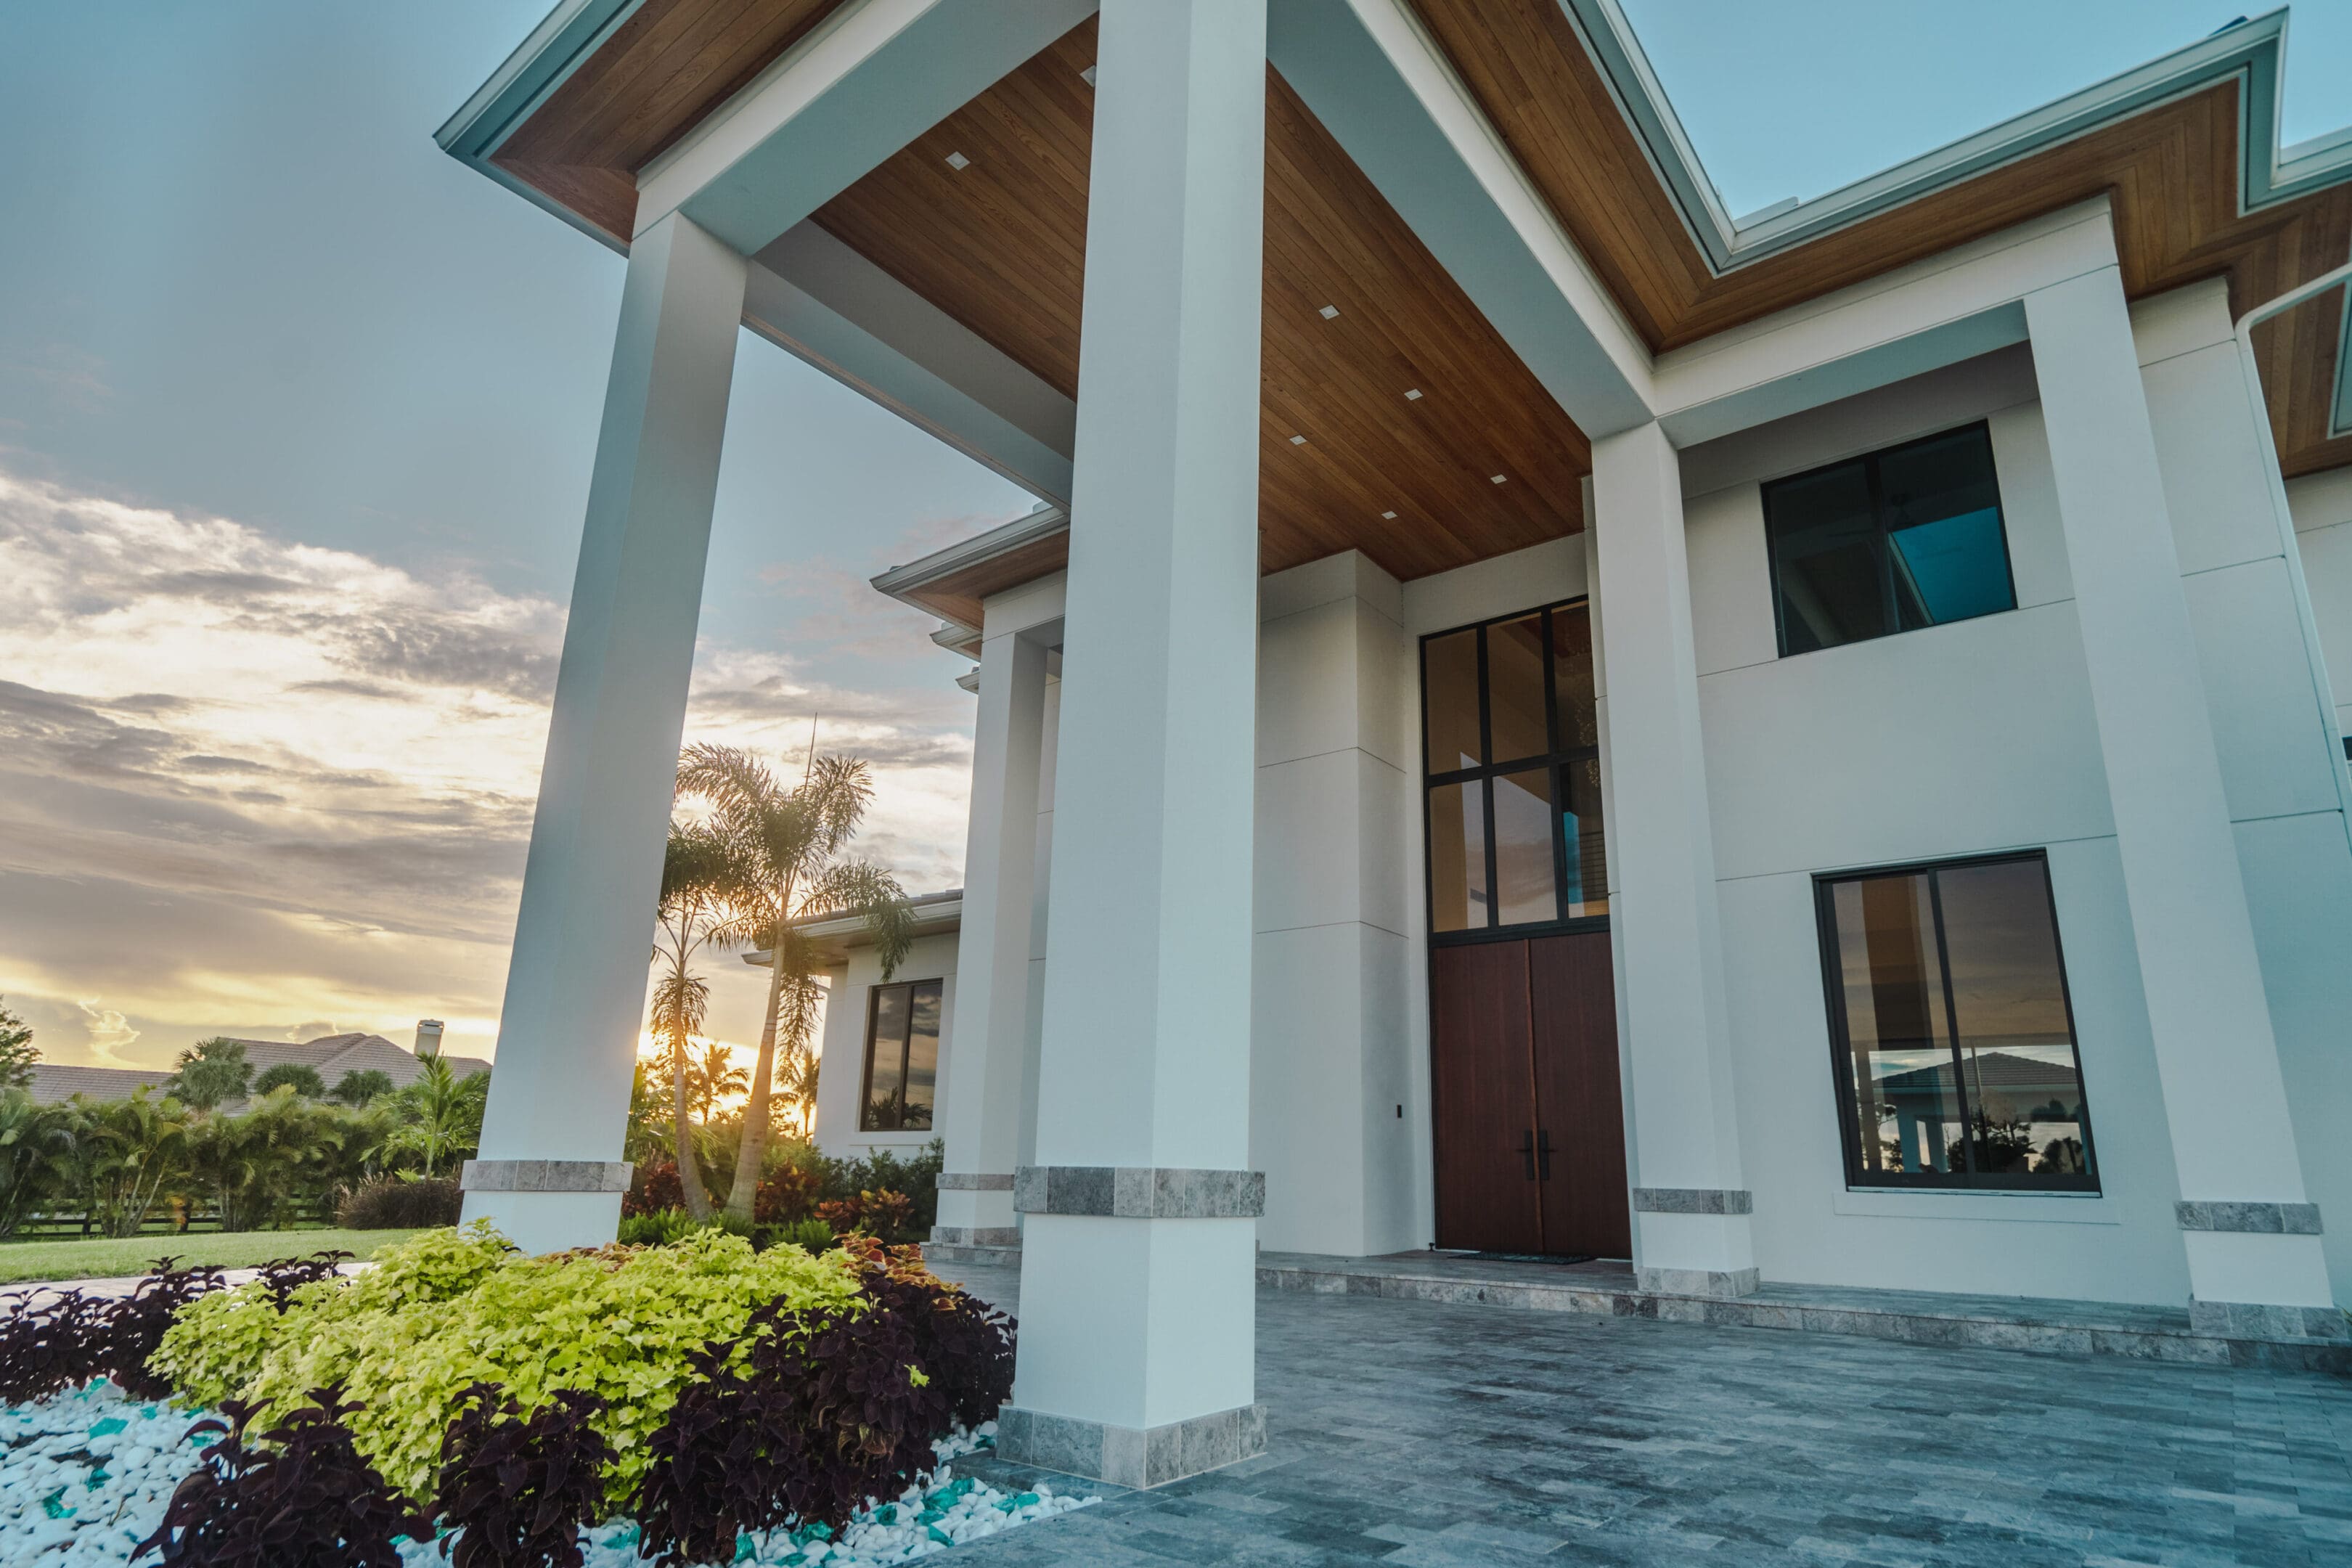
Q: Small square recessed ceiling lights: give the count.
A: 7